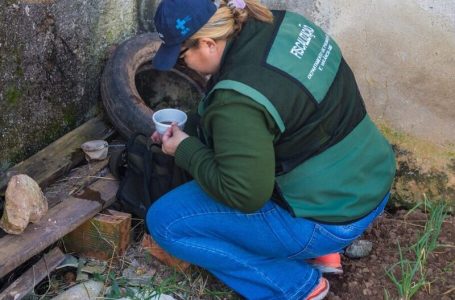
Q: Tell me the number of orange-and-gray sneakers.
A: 2